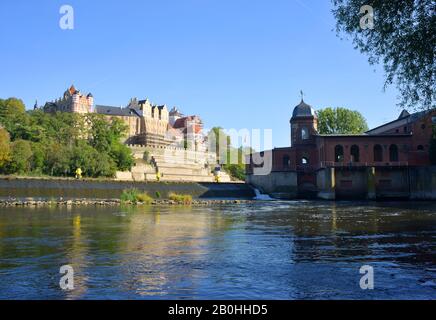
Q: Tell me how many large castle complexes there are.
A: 1